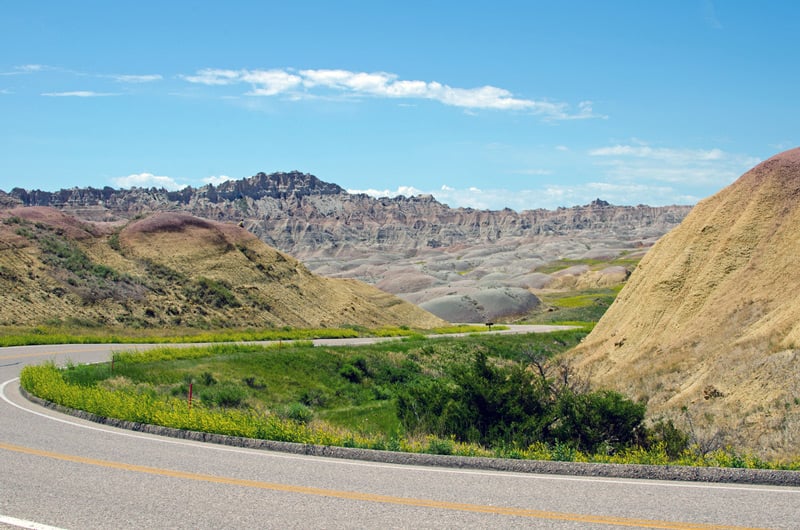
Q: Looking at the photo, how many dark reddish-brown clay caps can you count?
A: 3